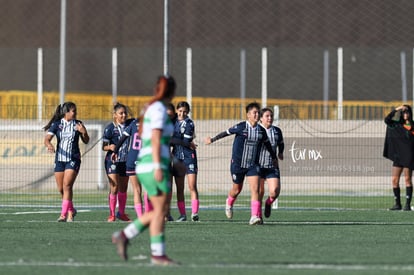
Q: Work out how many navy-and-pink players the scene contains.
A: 7